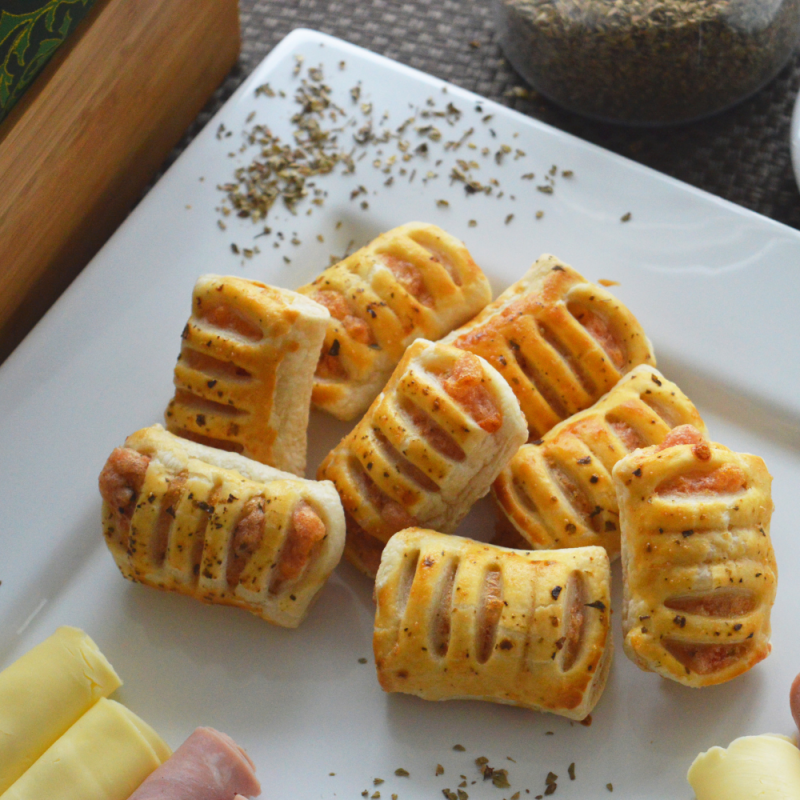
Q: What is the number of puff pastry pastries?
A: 8